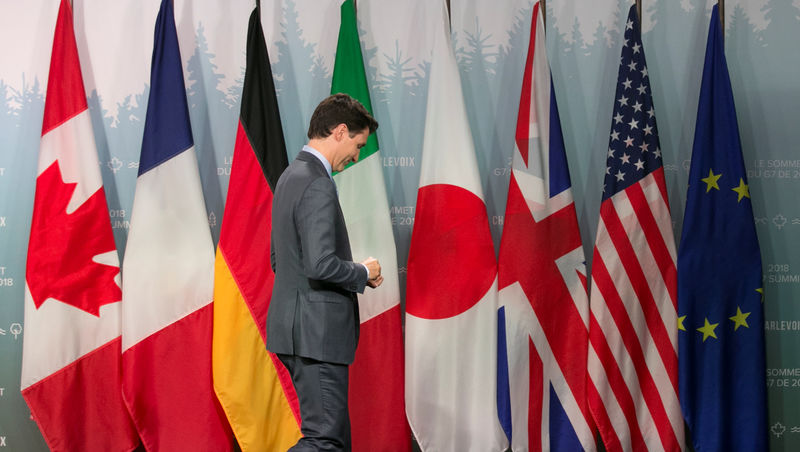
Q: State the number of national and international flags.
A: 8